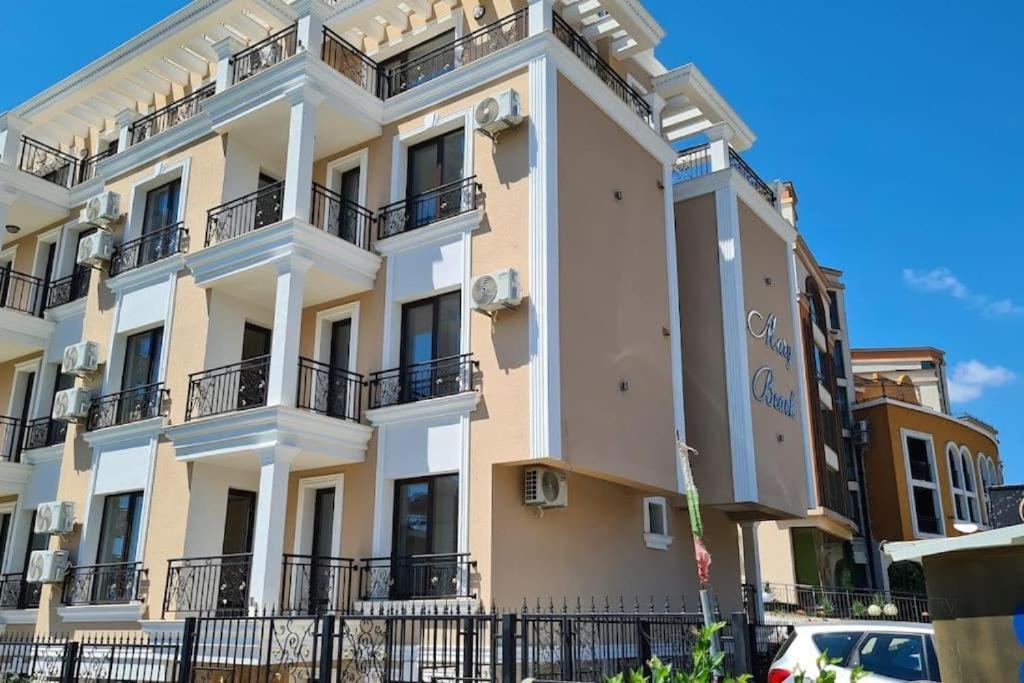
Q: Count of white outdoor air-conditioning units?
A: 9